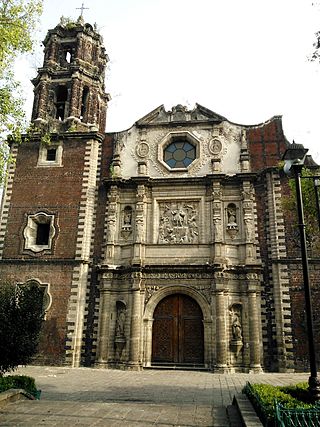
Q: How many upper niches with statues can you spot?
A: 2